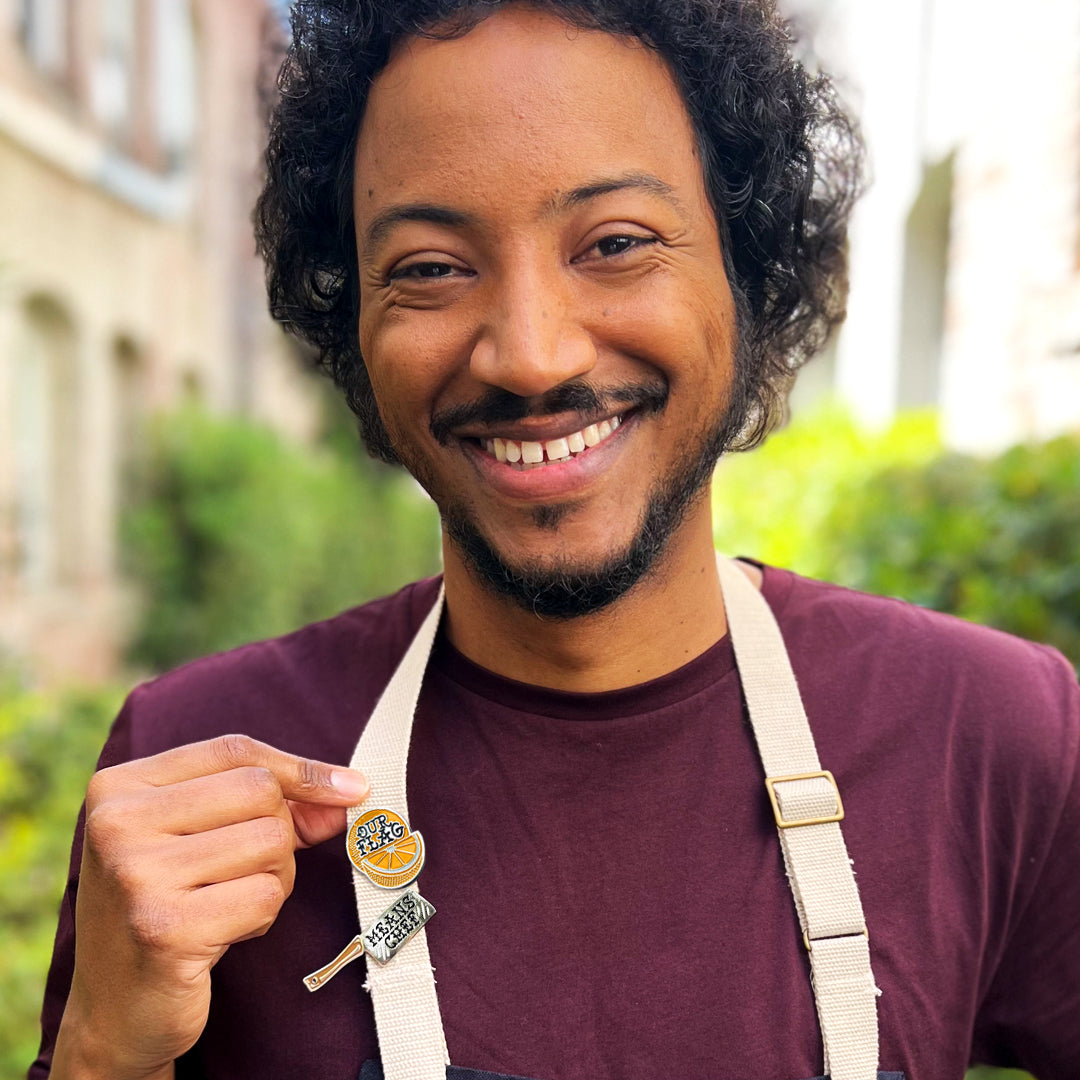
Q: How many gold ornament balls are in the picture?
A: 0